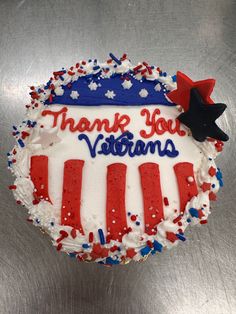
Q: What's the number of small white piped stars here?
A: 7